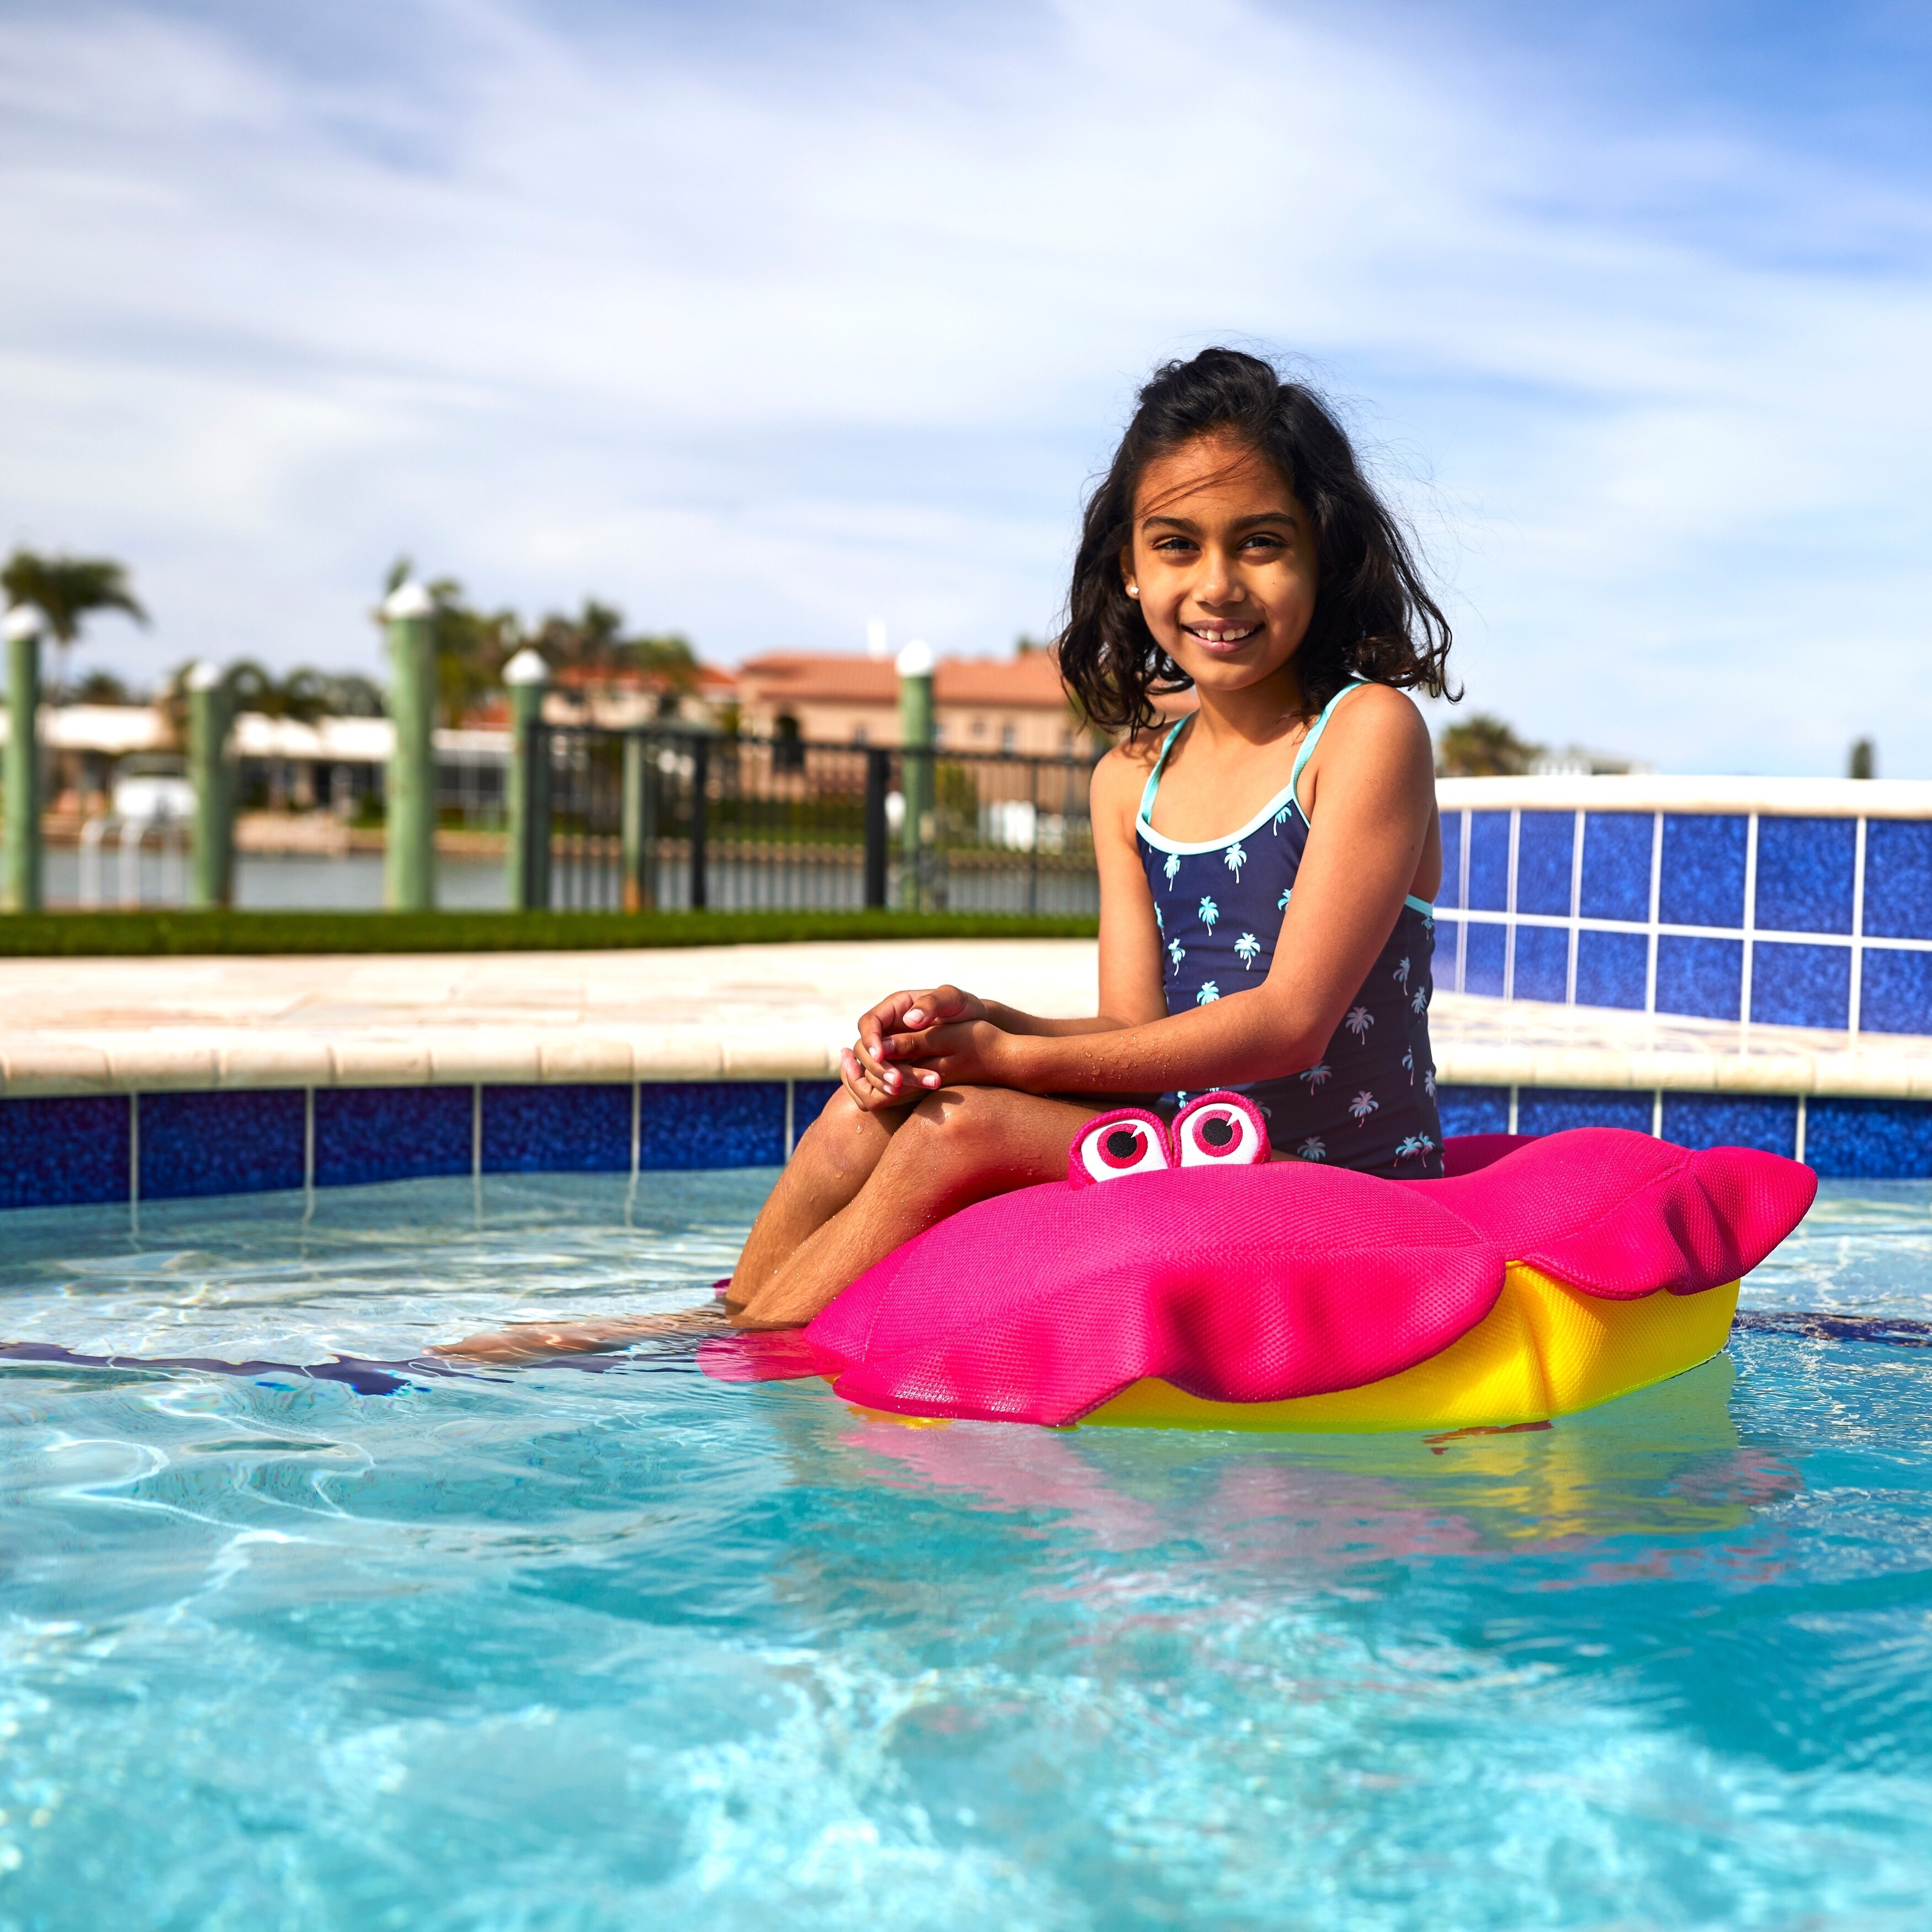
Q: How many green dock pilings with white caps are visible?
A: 5